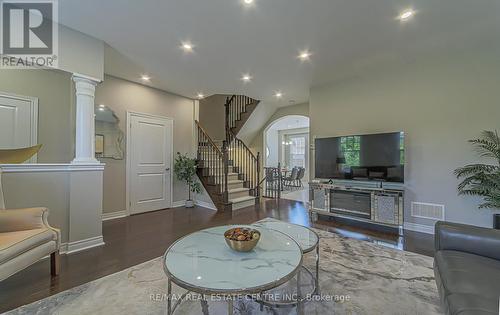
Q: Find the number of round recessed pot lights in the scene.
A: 8